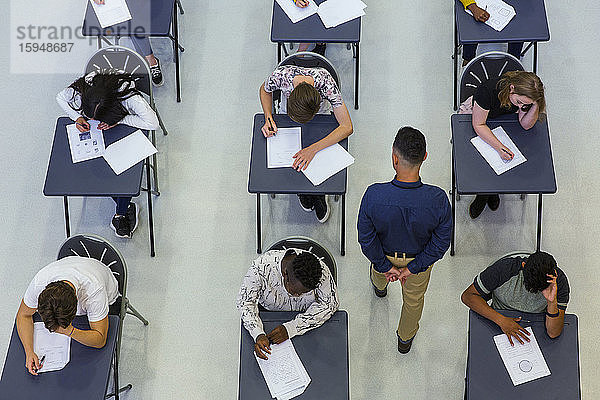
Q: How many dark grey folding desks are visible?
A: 9